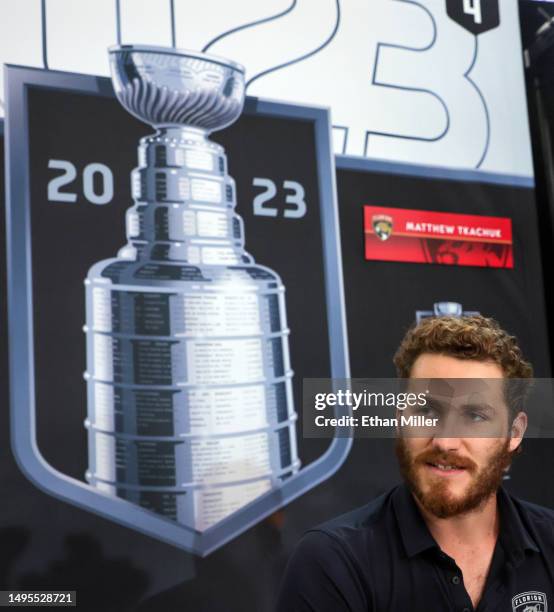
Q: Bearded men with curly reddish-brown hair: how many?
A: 1